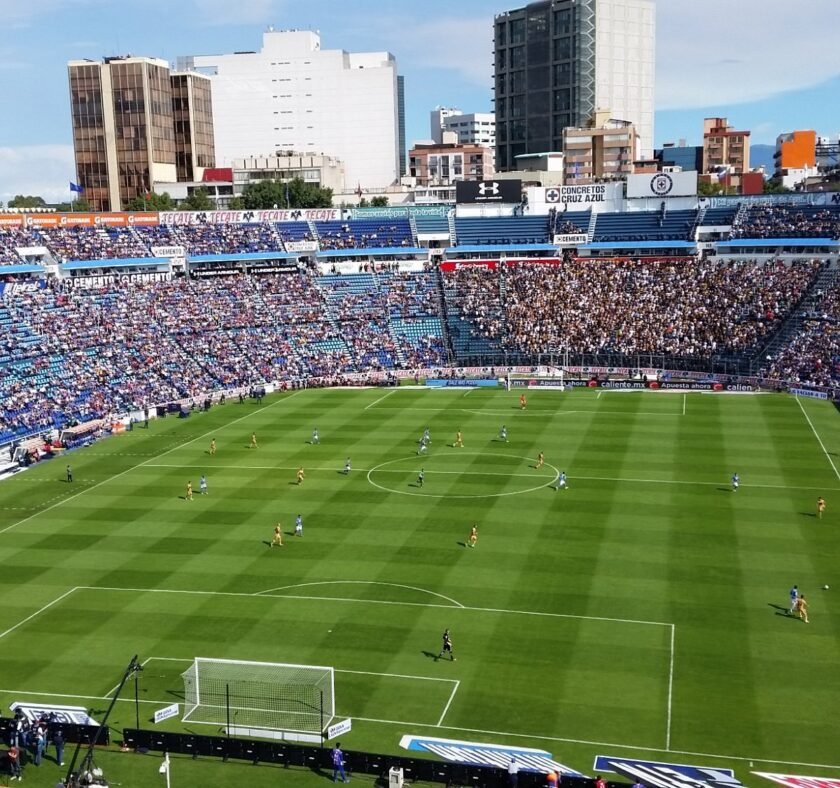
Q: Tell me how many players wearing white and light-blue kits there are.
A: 10